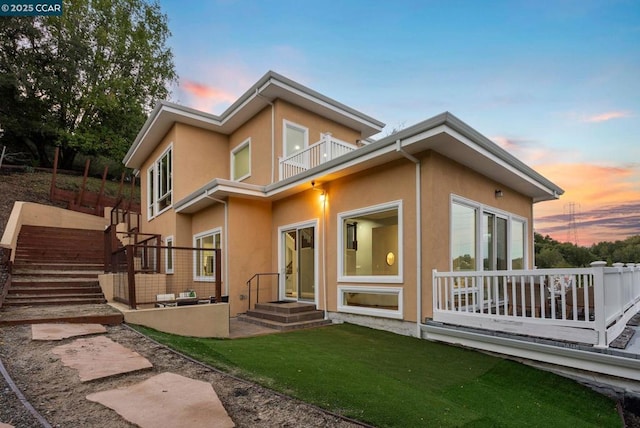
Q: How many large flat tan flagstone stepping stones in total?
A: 3